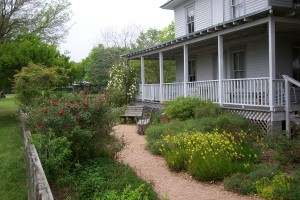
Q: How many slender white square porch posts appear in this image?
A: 5